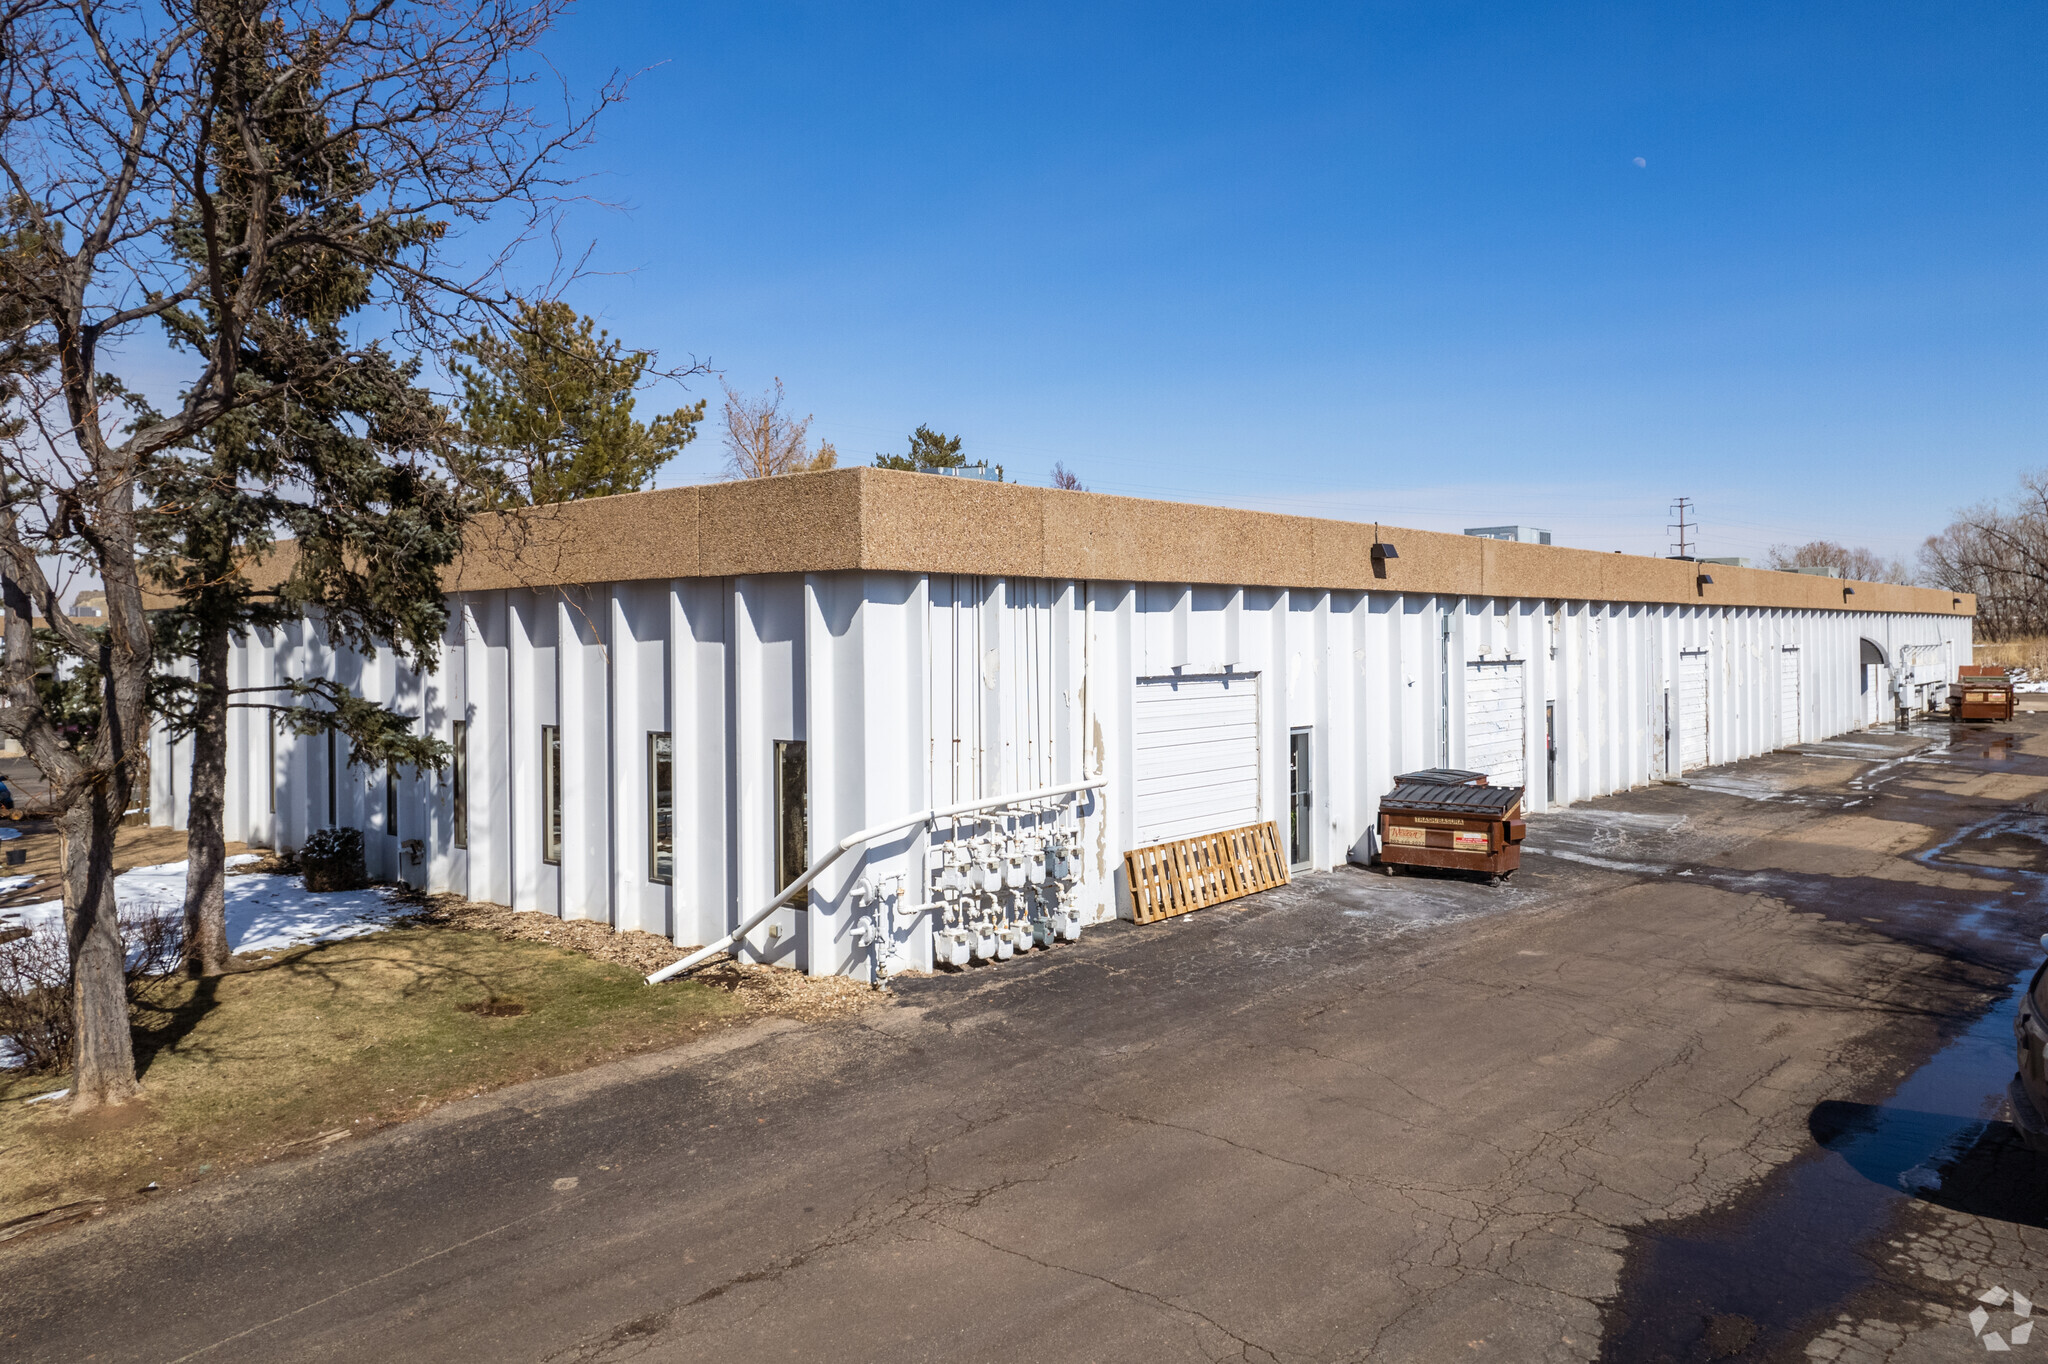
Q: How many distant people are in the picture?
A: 0